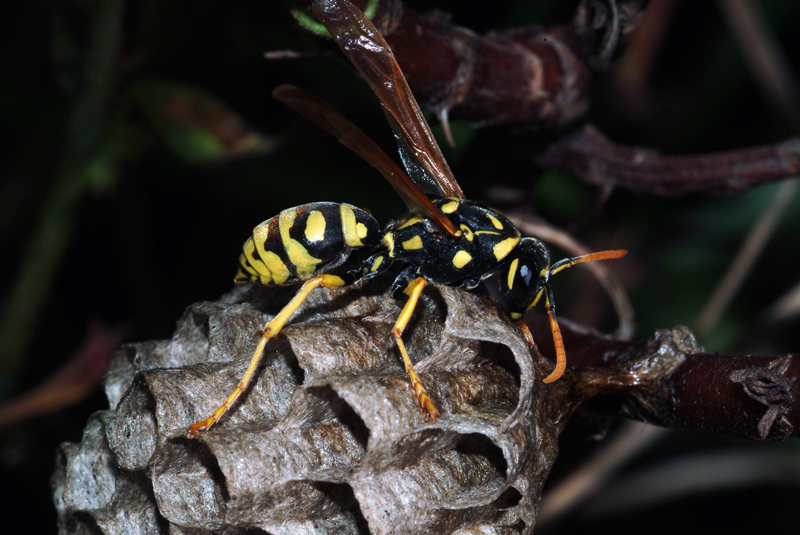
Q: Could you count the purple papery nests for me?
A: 0